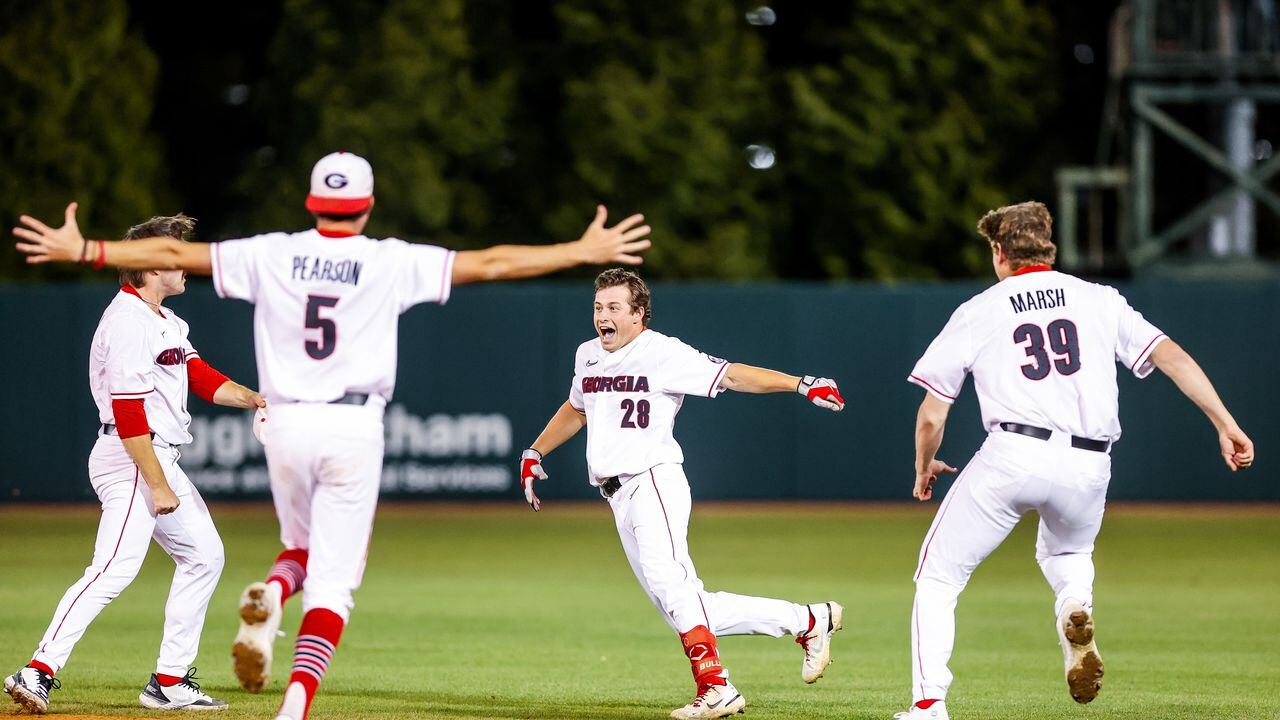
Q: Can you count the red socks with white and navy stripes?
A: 2